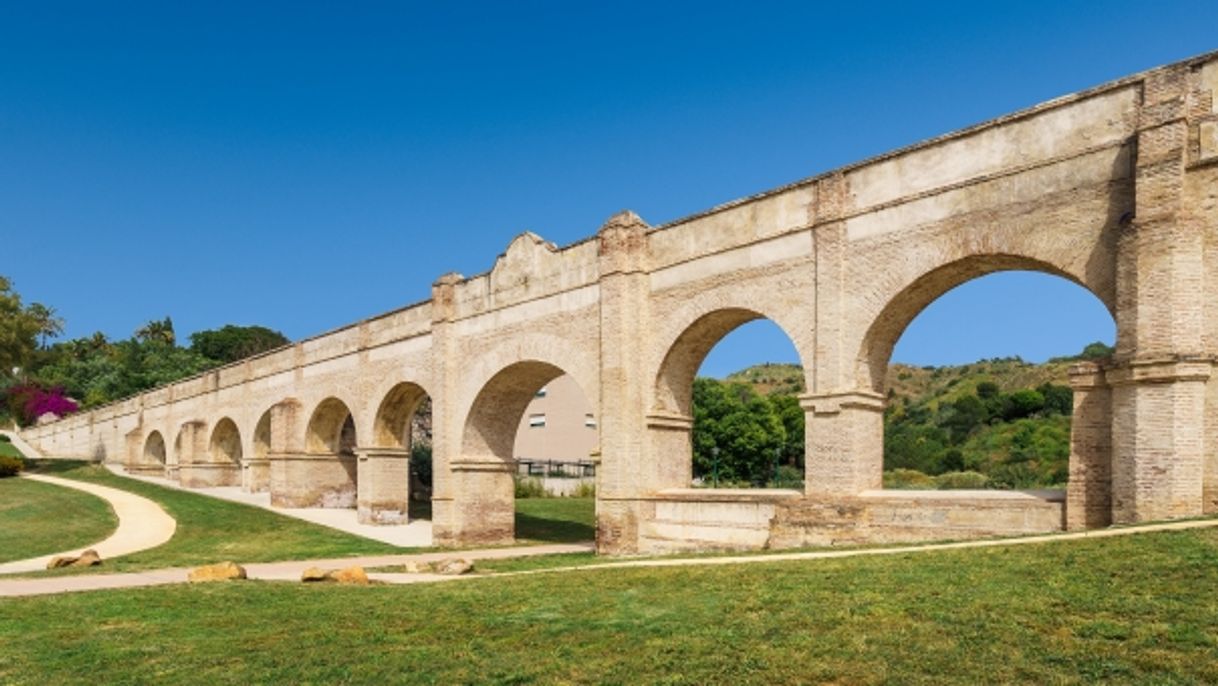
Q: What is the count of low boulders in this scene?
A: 7